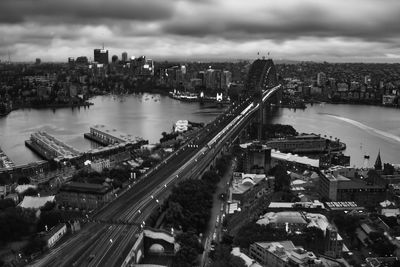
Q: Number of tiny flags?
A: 2